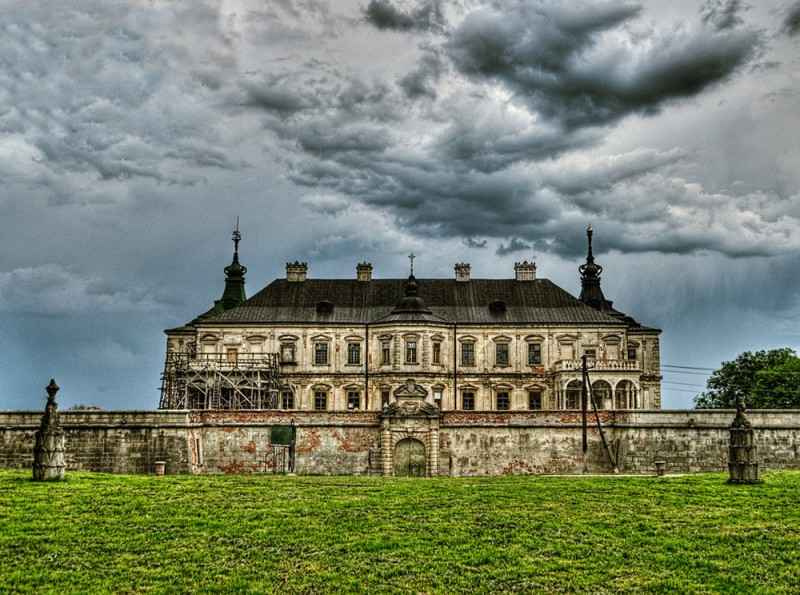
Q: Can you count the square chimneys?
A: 4